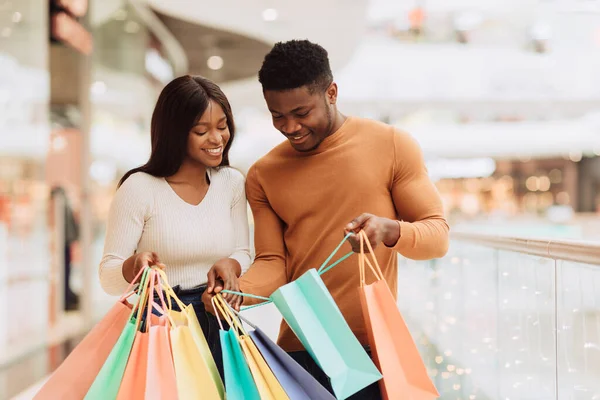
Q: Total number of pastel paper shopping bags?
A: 10